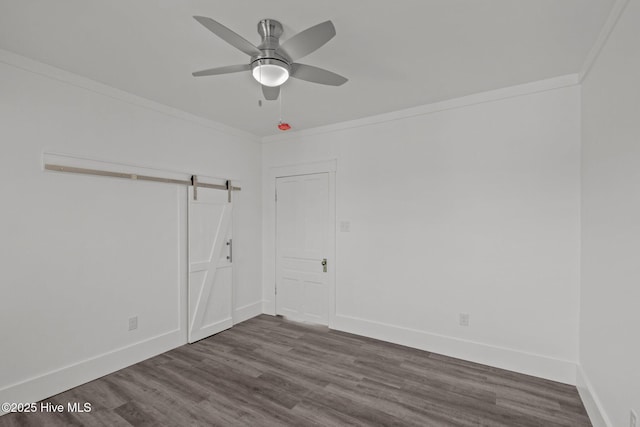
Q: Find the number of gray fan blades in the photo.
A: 5